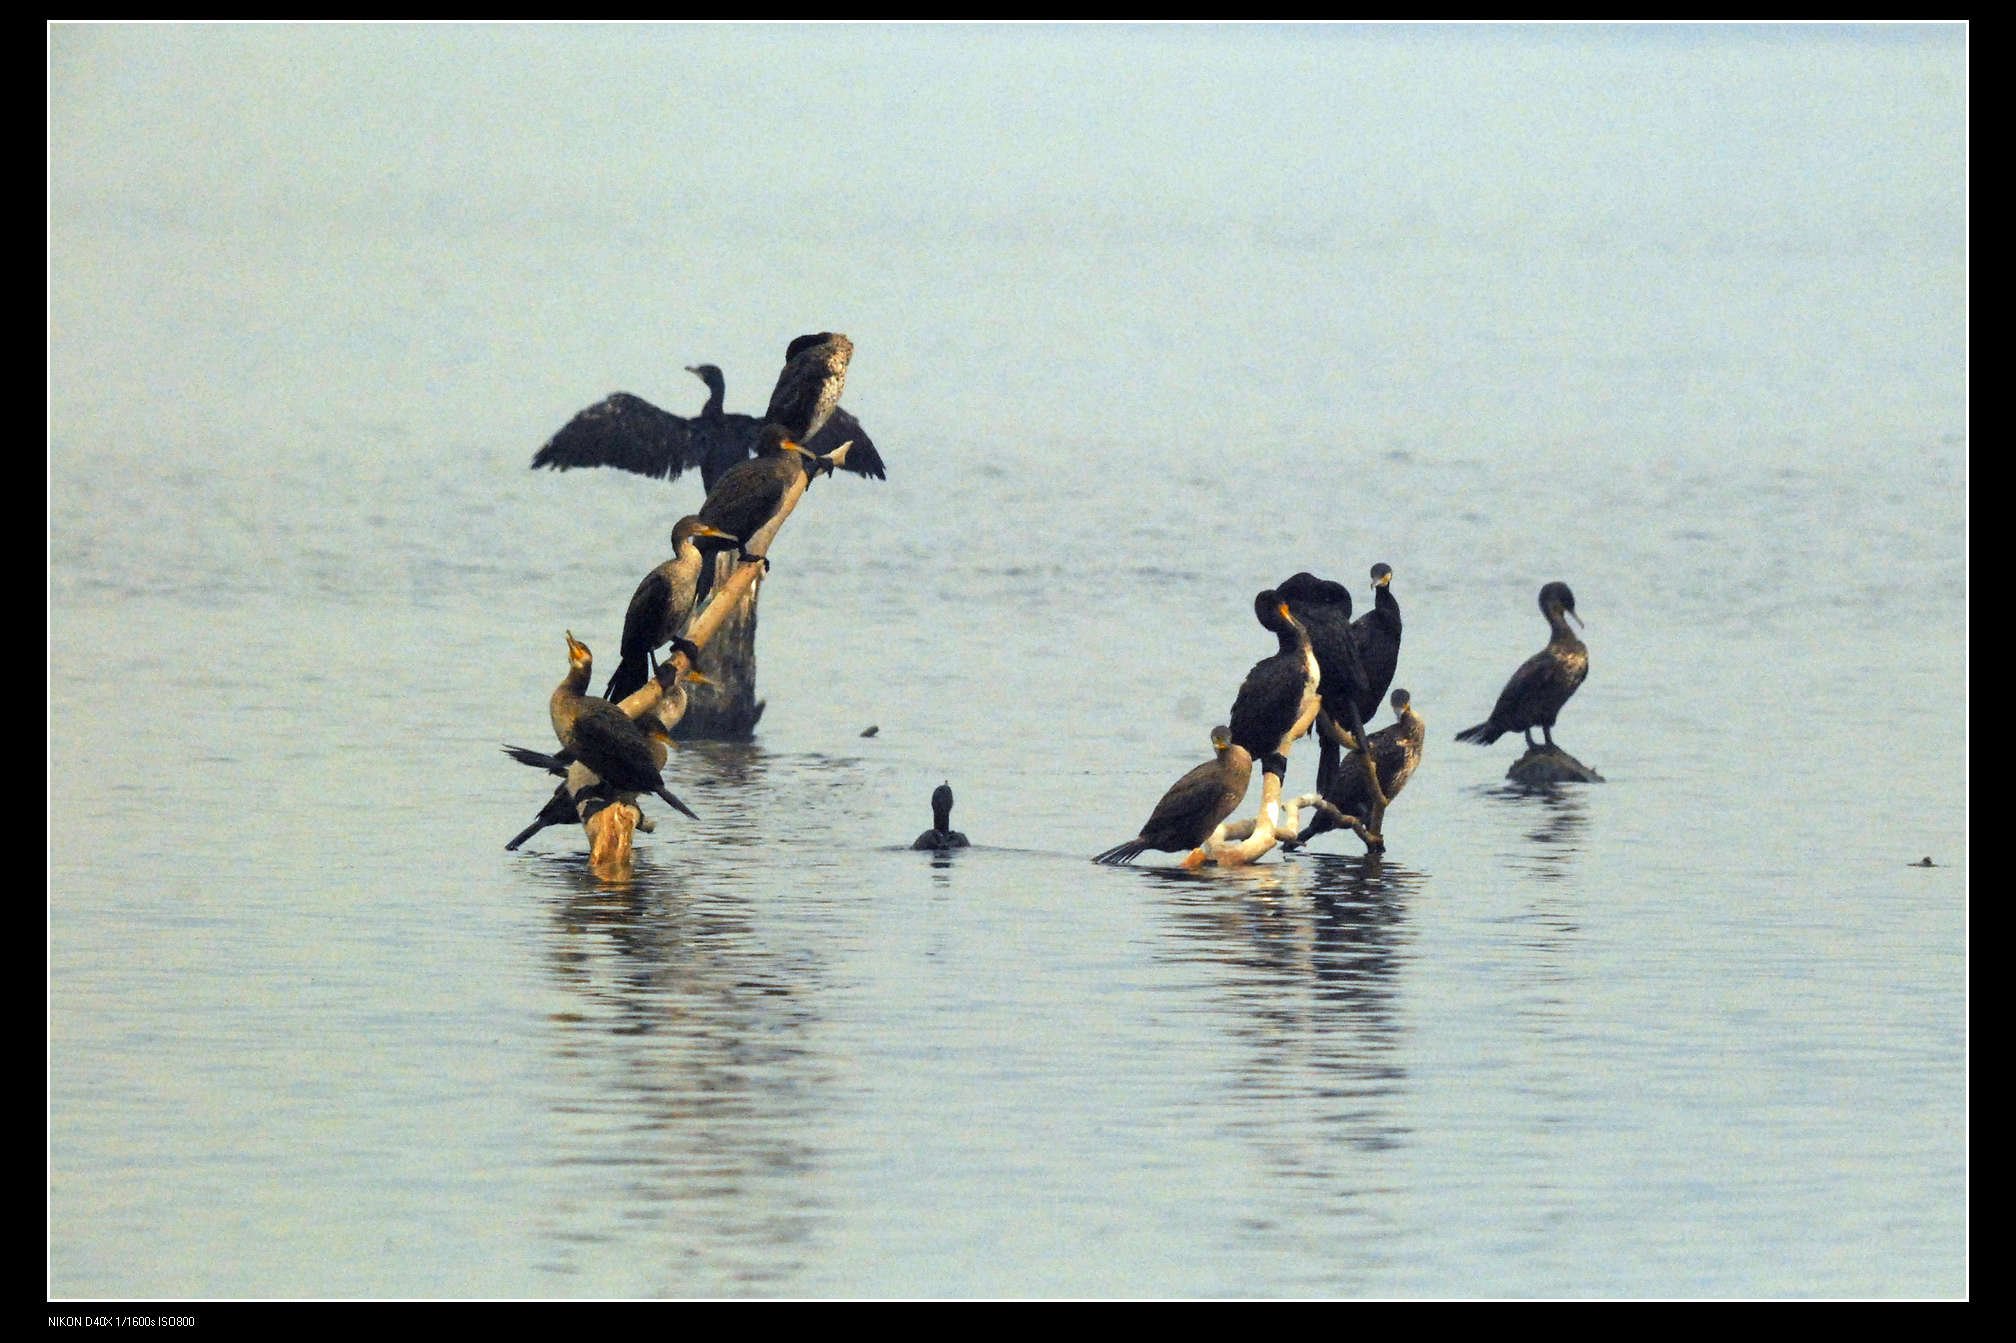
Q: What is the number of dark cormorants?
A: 14